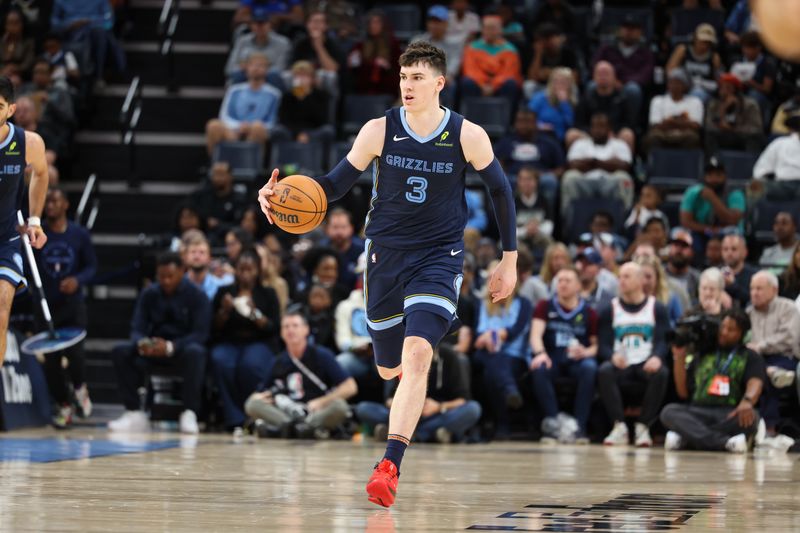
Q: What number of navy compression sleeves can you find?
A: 2